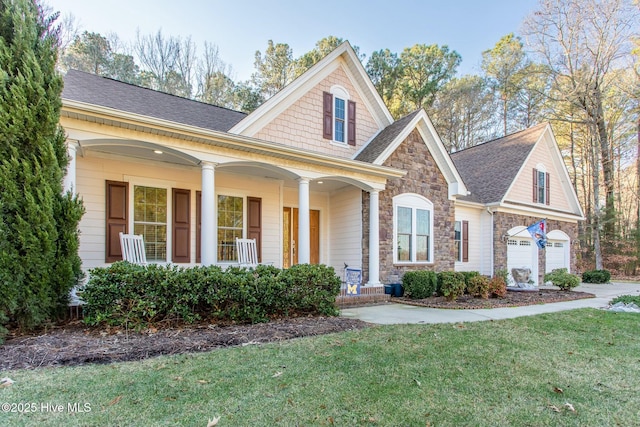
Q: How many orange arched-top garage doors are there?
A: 0